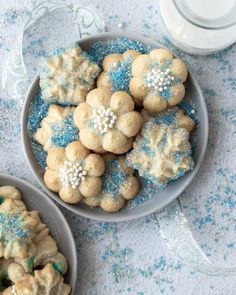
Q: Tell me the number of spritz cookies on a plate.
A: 9